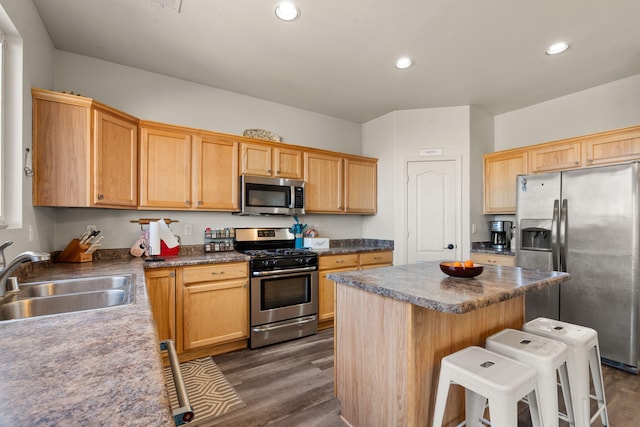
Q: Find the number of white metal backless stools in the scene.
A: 3